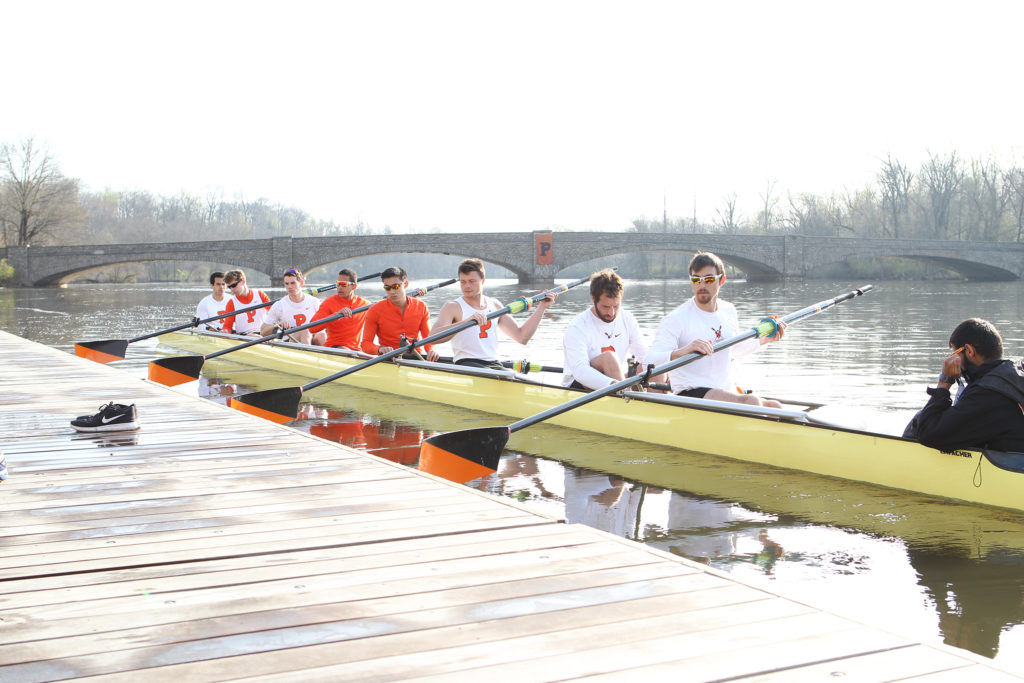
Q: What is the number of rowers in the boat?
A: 8